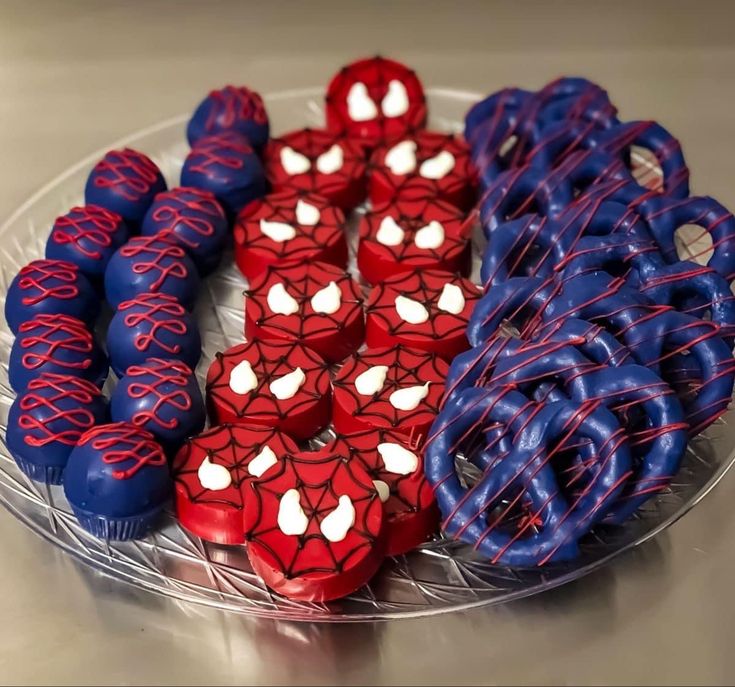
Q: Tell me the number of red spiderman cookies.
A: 12